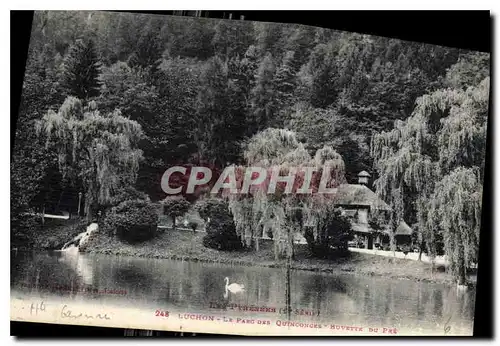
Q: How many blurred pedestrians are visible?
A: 0